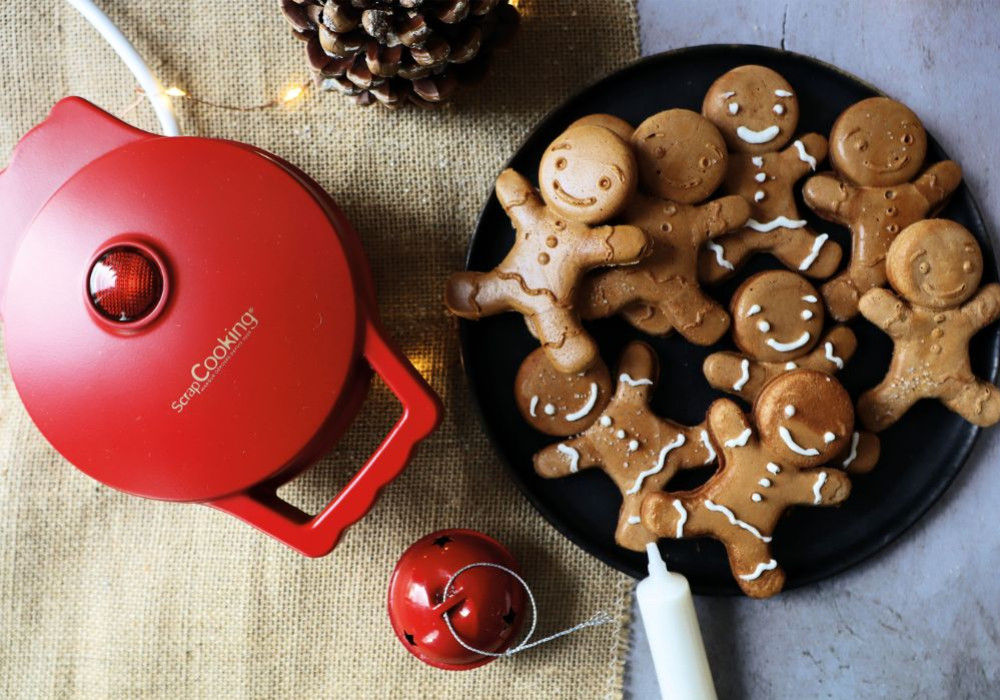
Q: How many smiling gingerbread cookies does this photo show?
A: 8